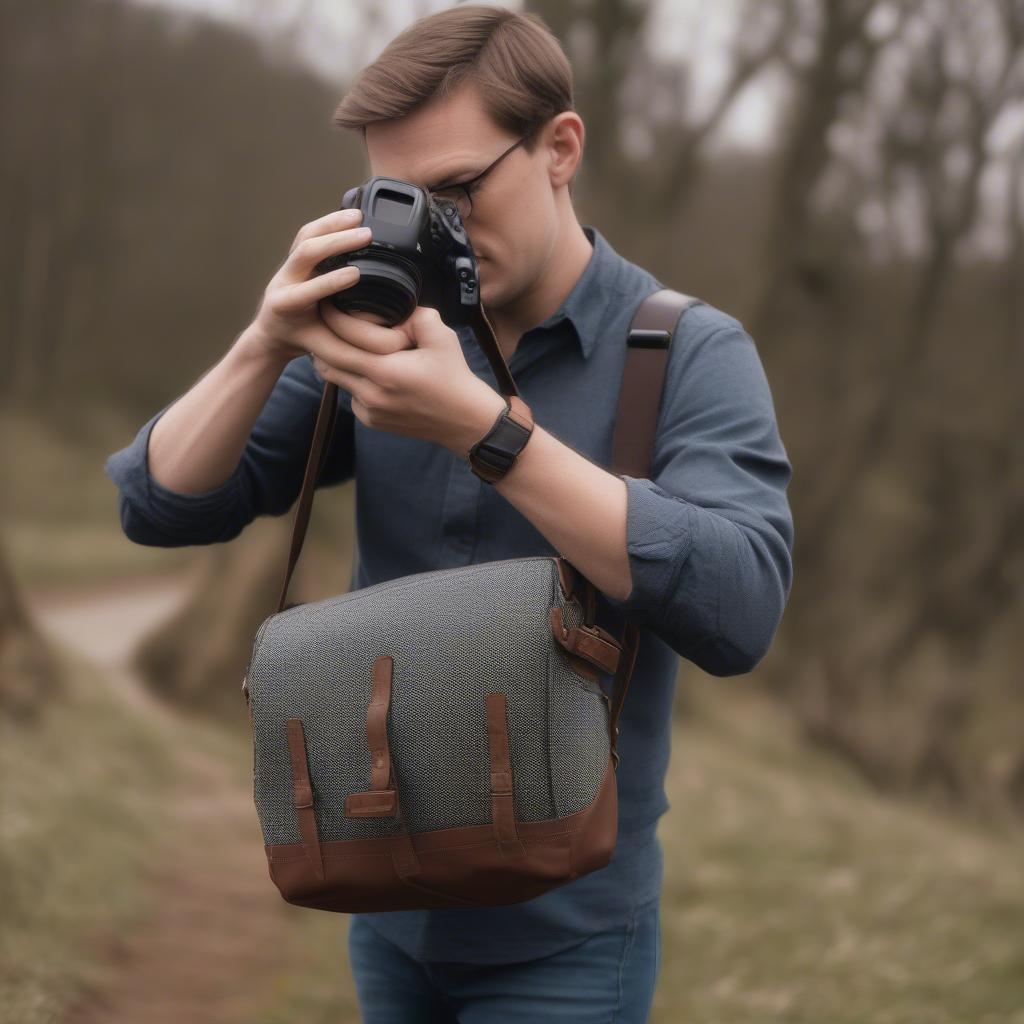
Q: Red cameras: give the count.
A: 0